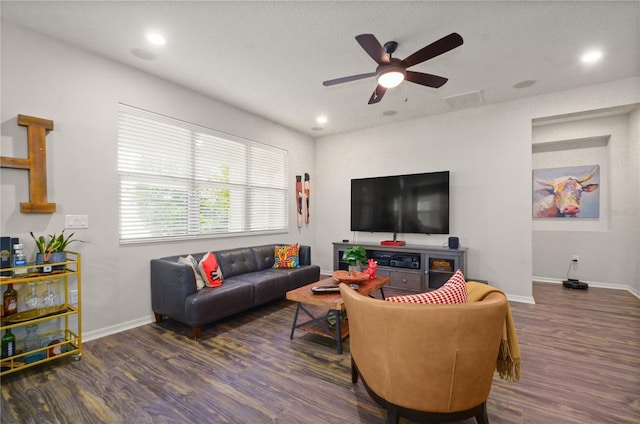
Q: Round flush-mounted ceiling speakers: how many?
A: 4